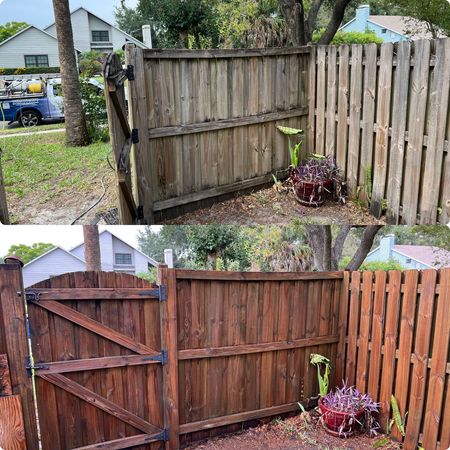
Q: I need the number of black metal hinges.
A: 6